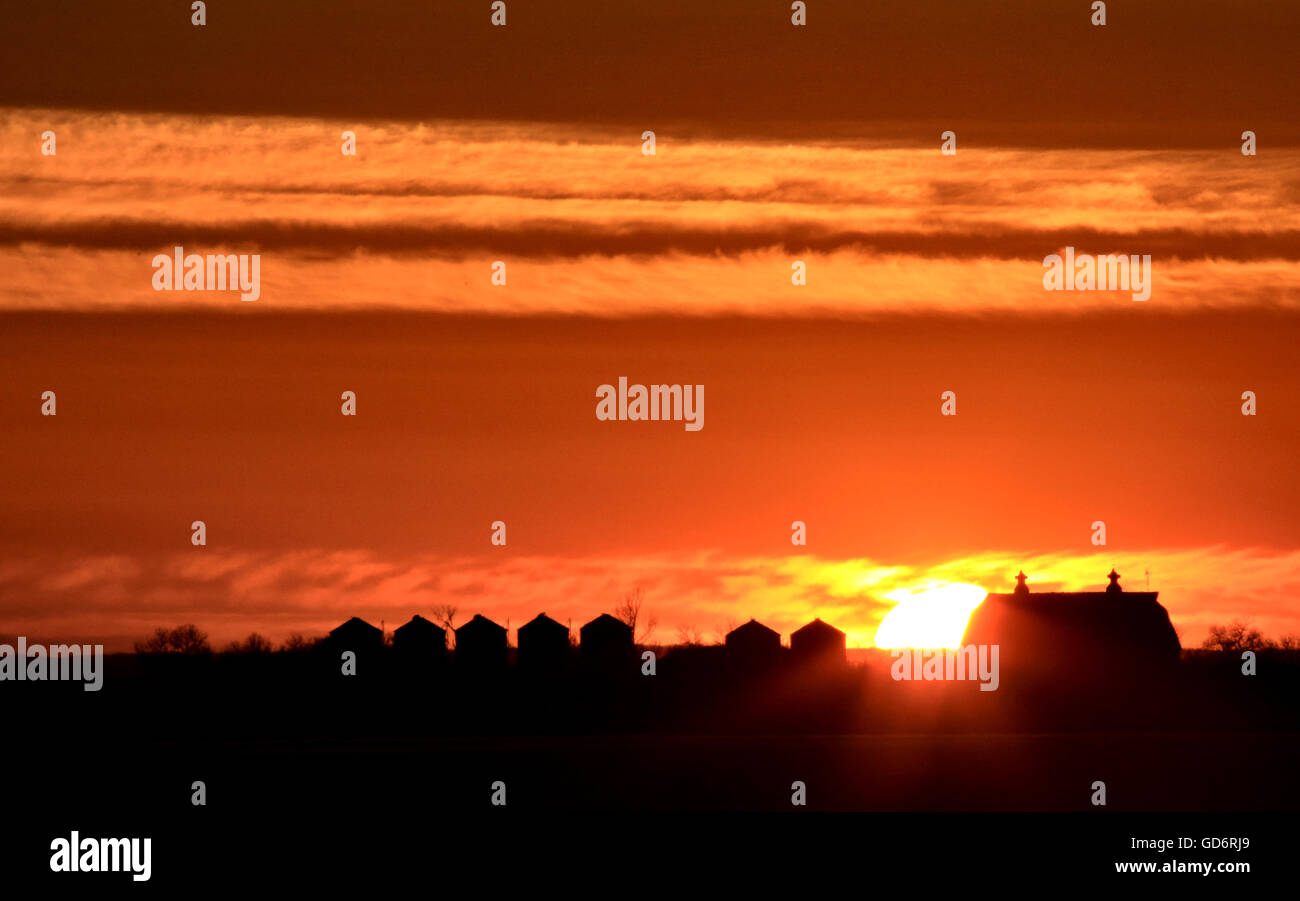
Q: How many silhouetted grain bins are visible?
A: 7